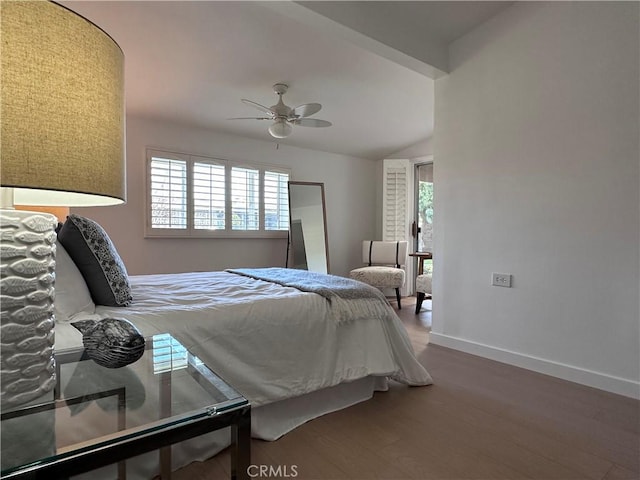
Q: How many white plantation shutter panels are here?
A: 5